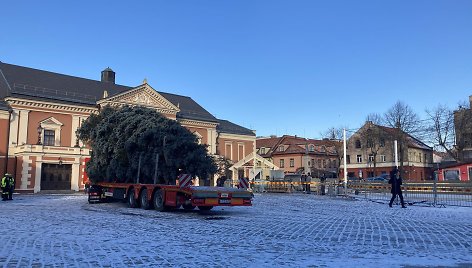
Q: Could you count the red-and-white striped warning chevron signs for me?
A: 2